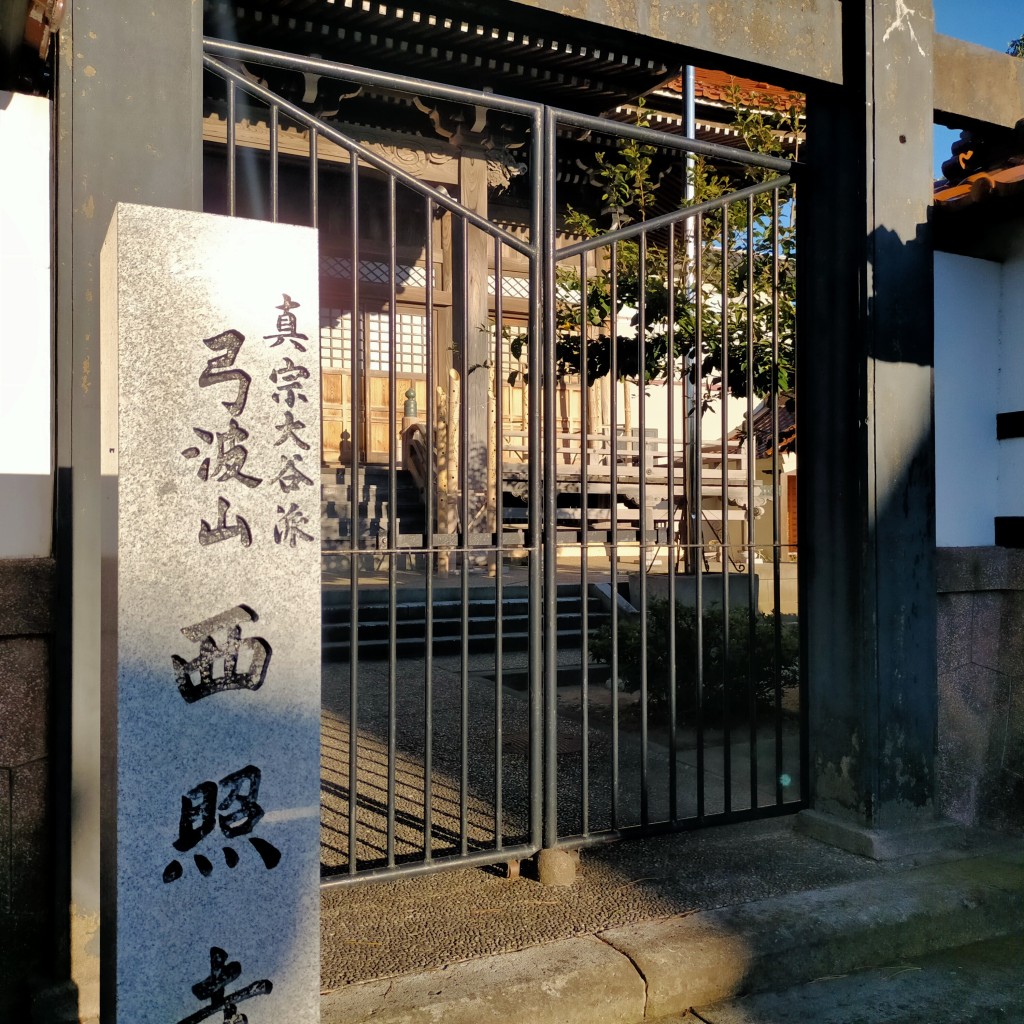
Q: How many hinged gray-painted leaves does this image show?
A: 2